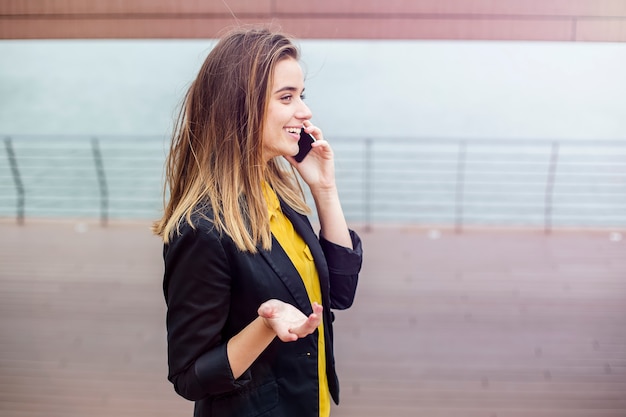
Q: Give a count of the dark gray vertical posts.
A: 5